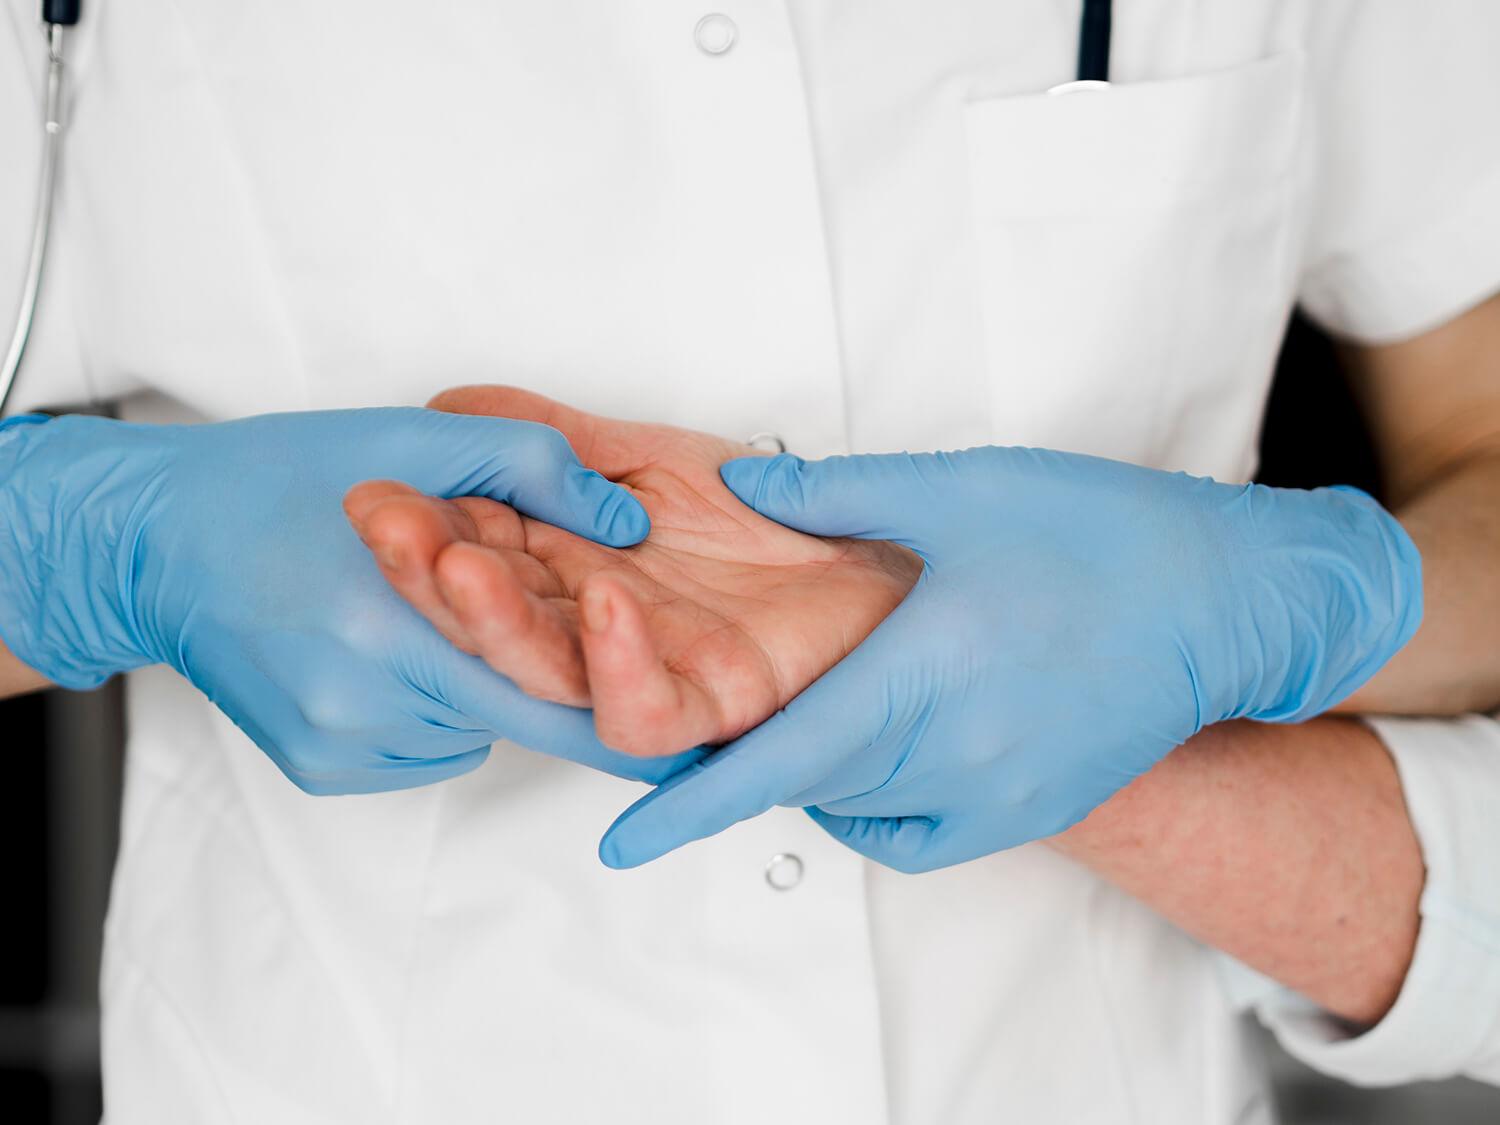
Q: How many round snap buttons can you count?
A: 3